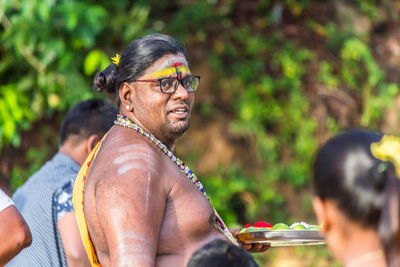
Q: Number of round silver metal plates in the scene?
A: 1